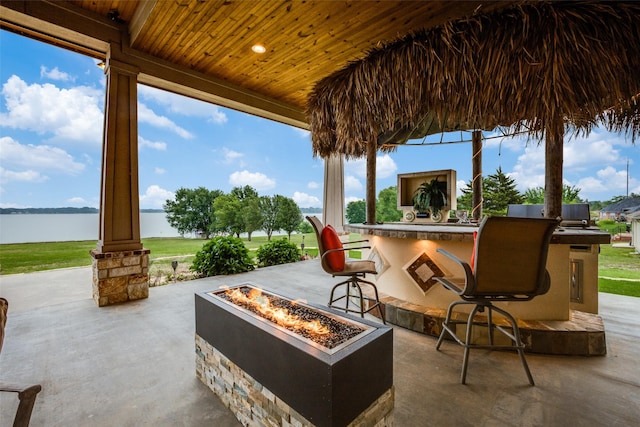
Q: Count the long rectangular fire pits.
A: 1